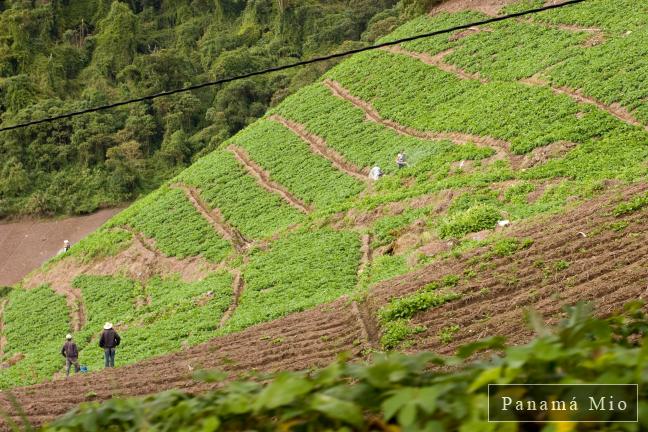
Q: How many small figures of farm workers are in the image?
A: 5